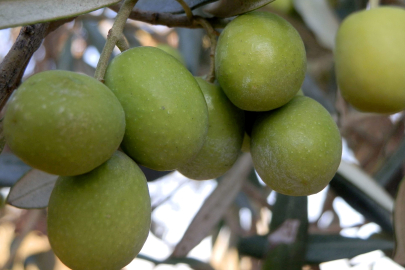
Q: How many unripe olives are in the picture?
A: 7